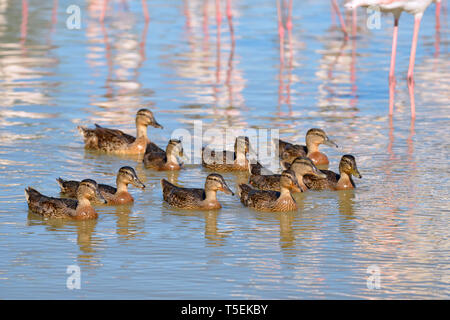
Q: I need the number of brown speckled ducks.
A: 10